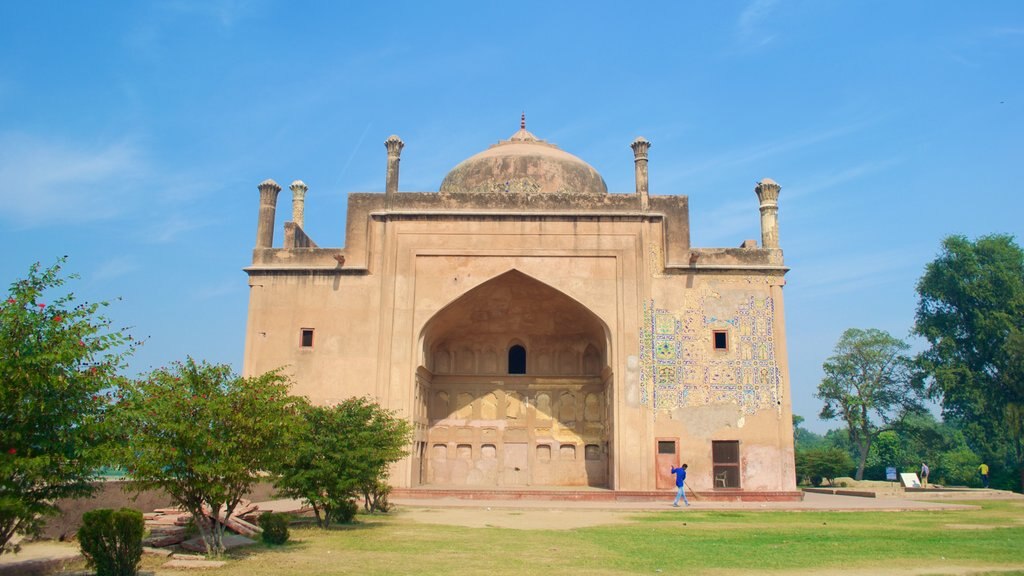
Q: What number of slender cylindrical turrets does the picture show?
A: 5